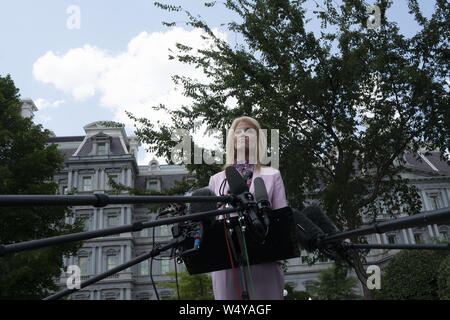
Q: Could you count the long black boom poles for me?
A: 5